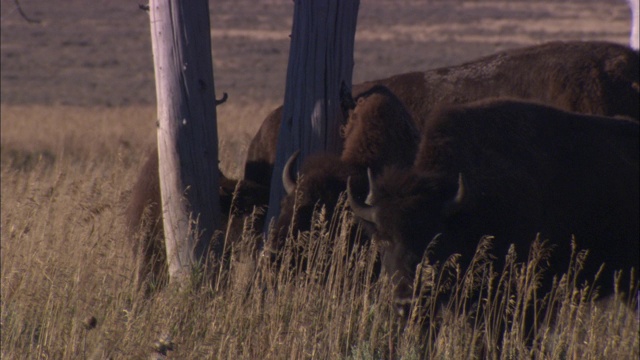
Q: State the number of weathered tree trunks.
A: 2